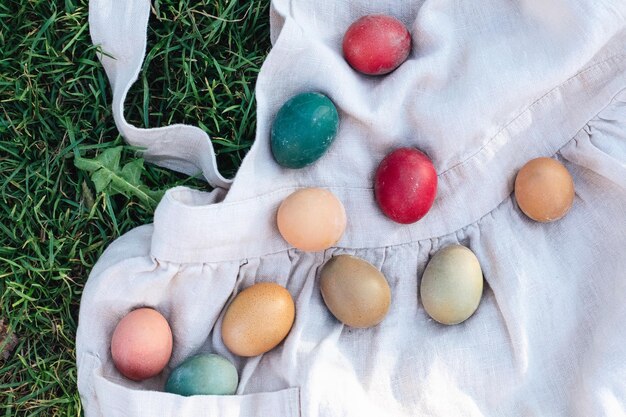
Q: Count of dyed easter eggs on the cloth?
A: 10